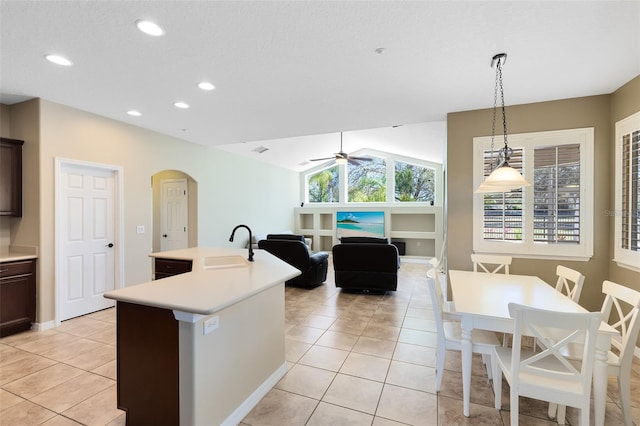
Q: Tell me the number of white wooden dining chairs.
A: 6